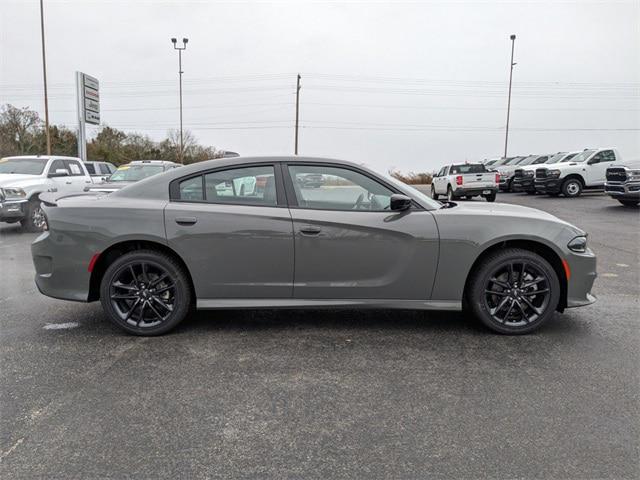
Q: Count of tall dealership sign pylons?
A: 1